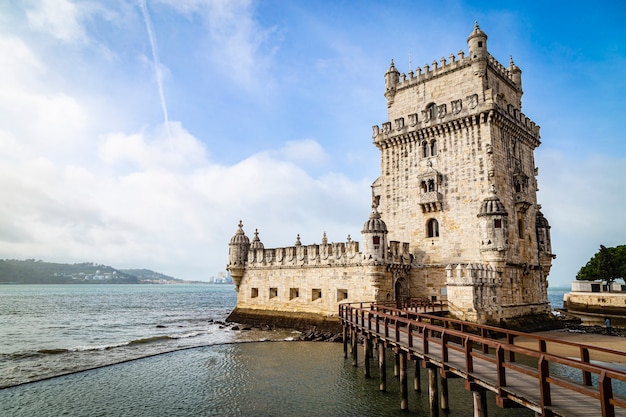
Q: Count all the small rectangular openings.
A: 5